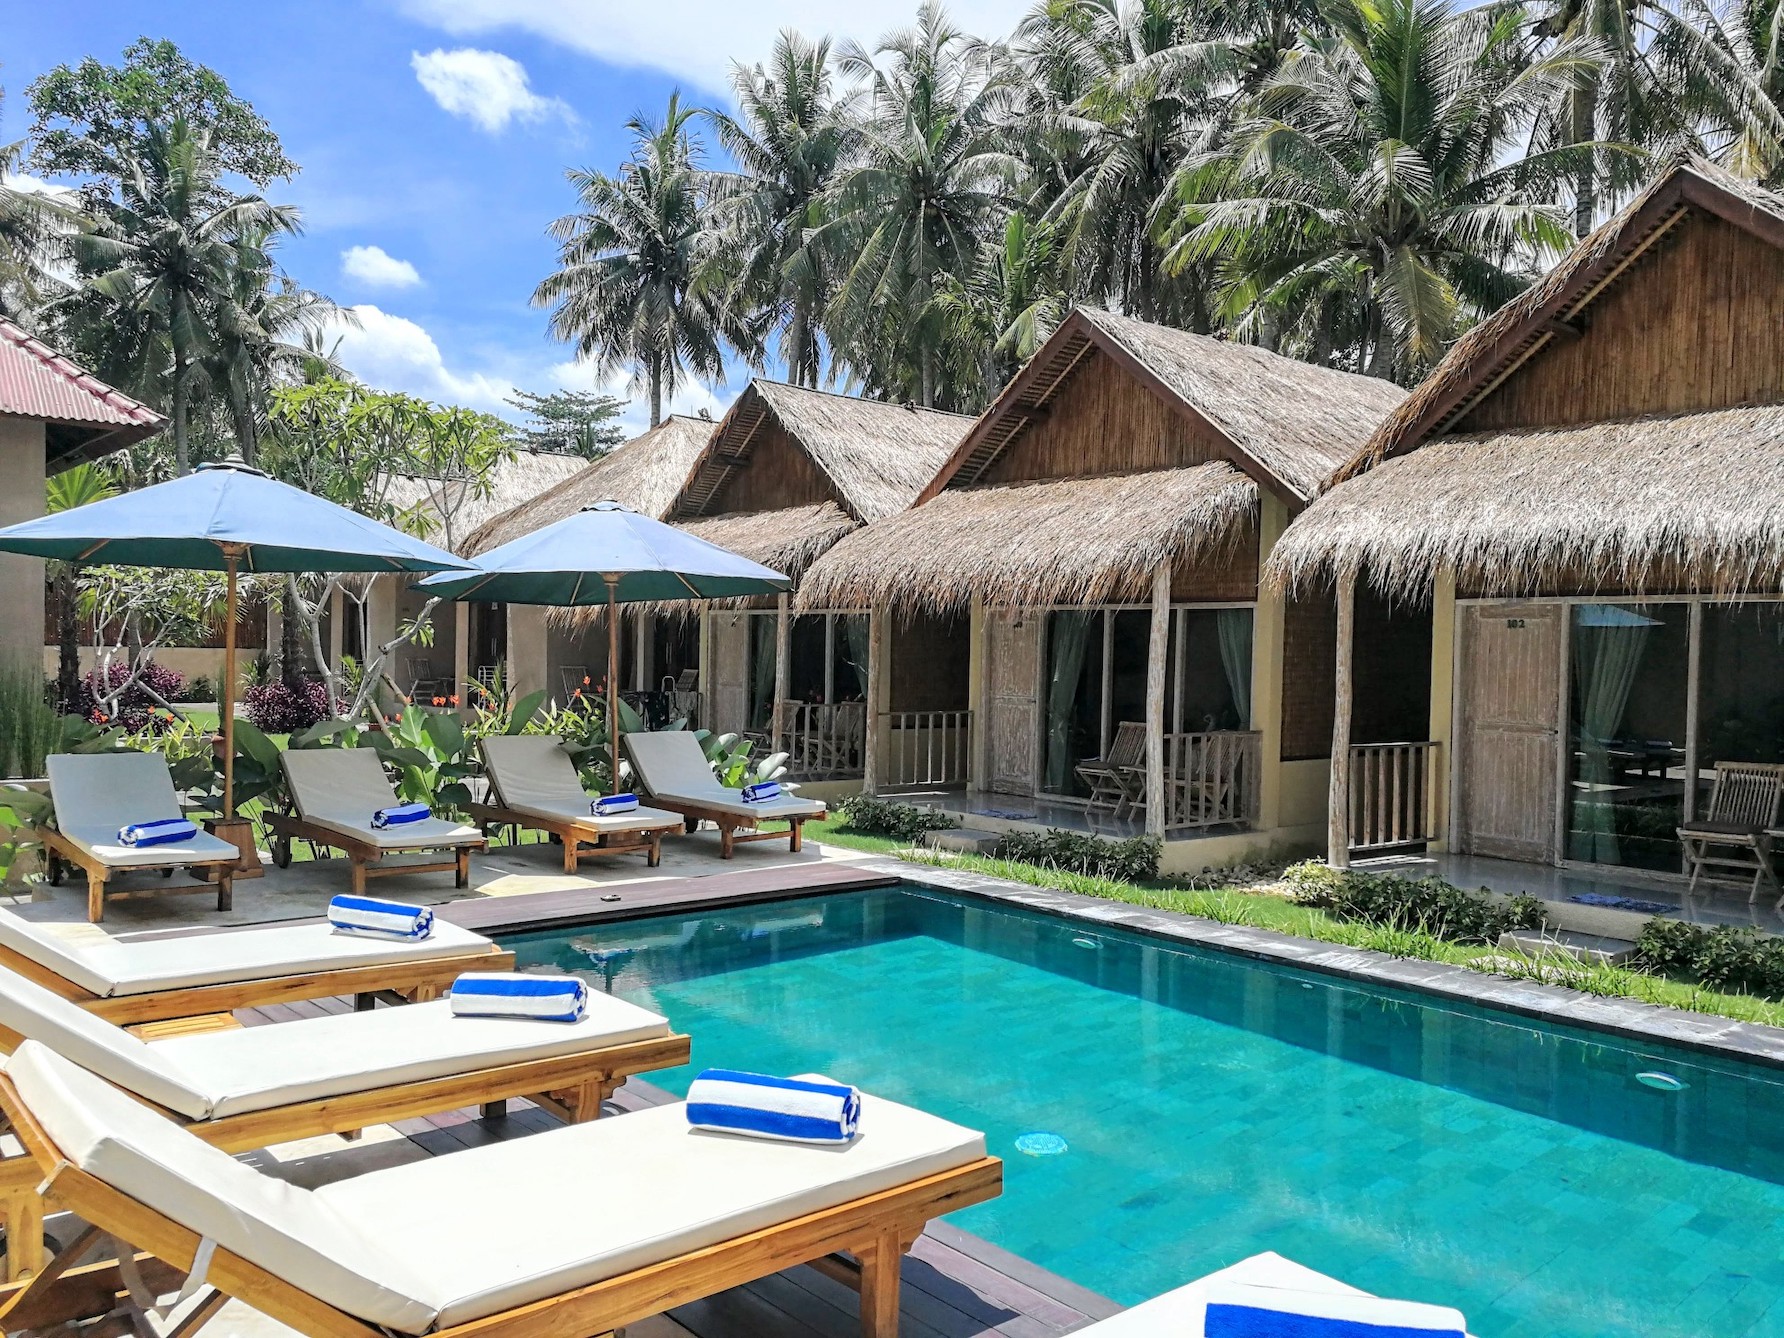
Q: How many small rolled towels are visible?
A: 8